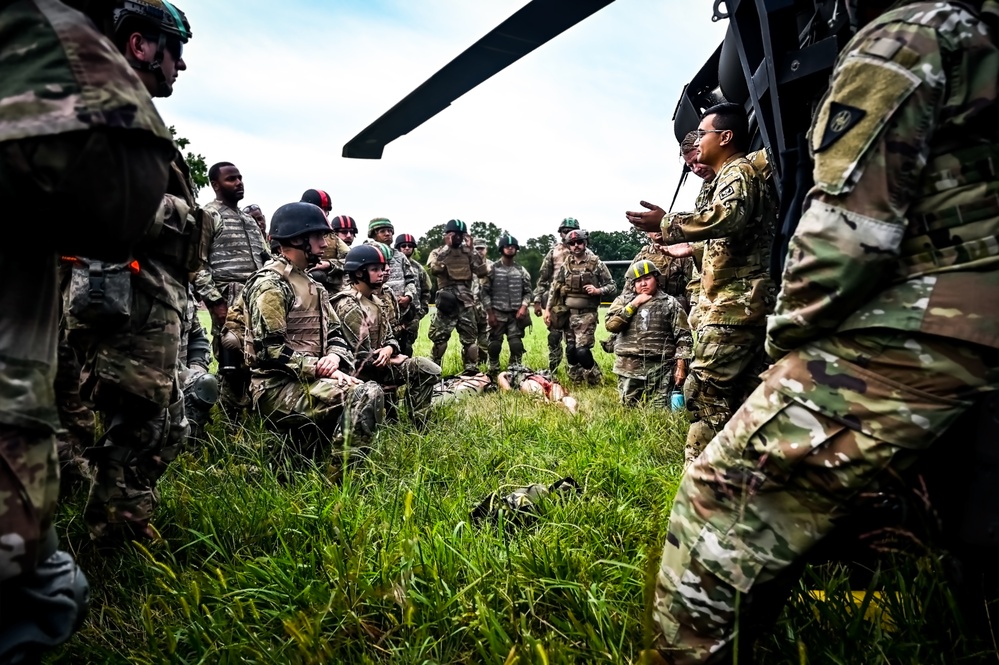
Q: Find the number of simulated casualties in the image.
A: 2